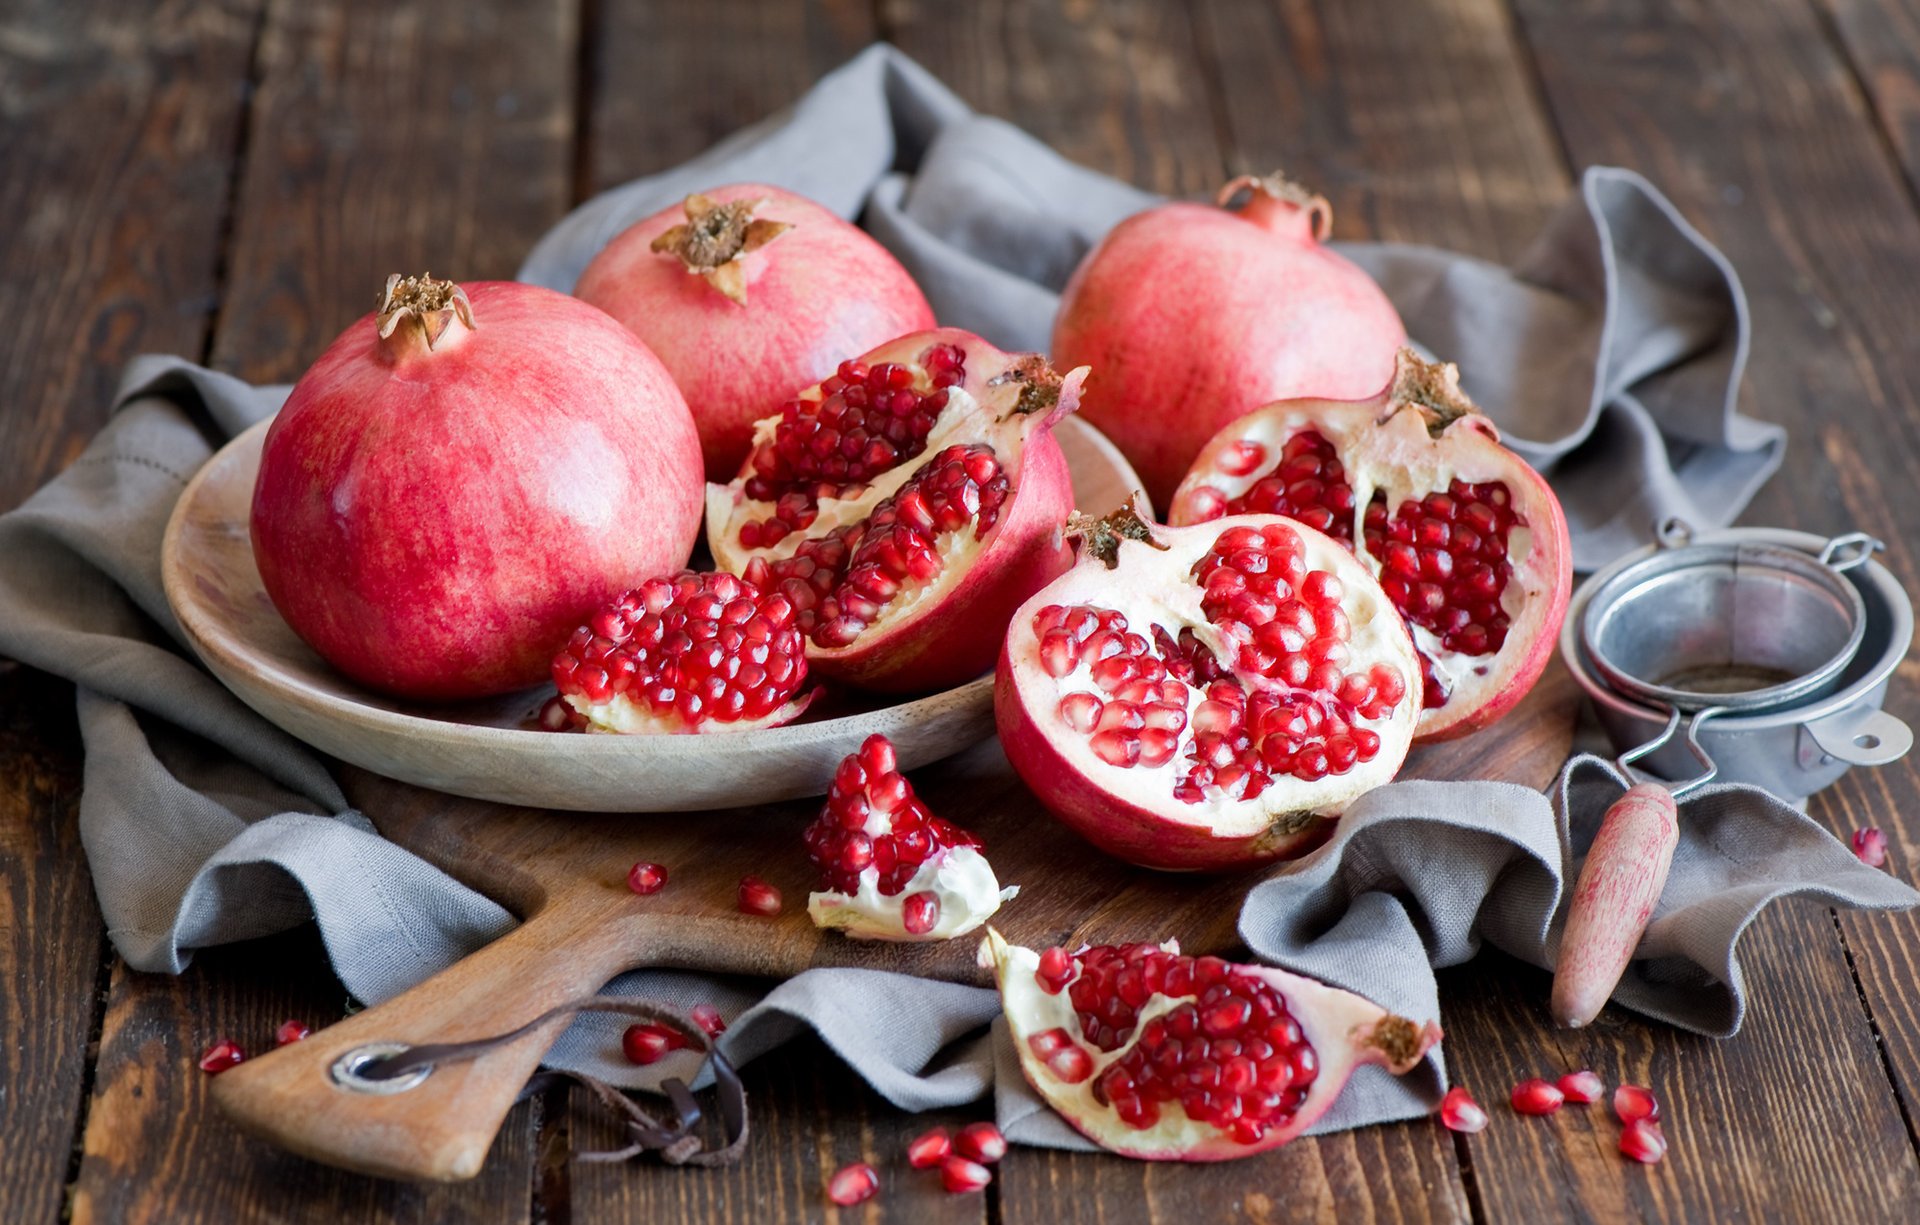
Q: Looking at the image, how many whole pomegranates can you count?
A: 3